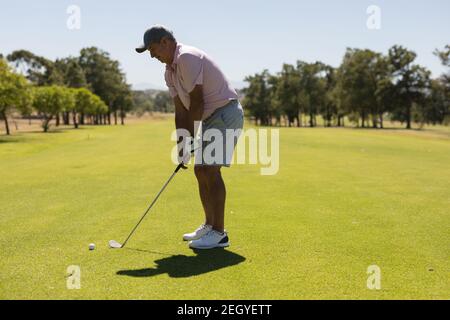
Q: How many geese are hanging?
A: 0